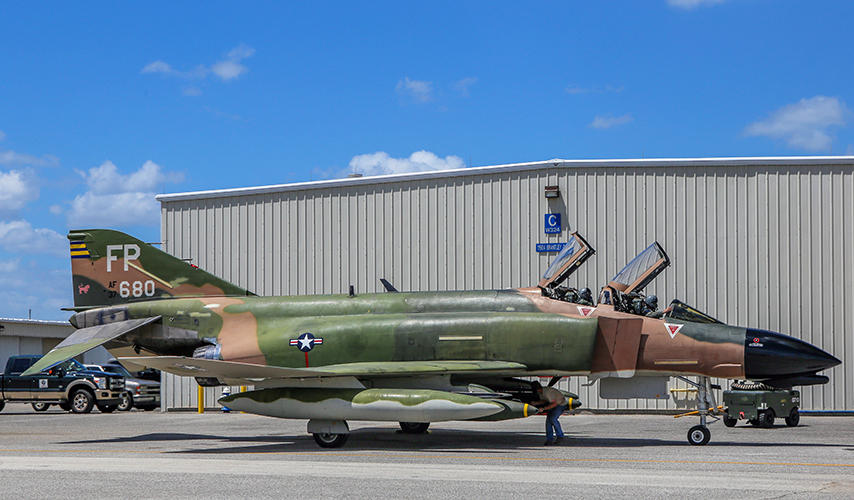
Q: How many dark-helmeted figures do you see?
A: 2